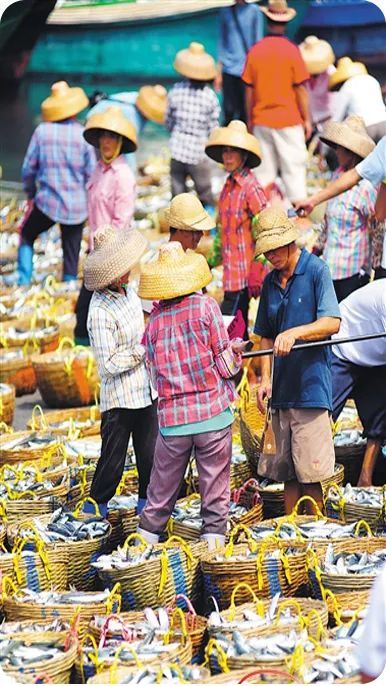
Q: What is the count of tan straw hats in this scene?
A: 13